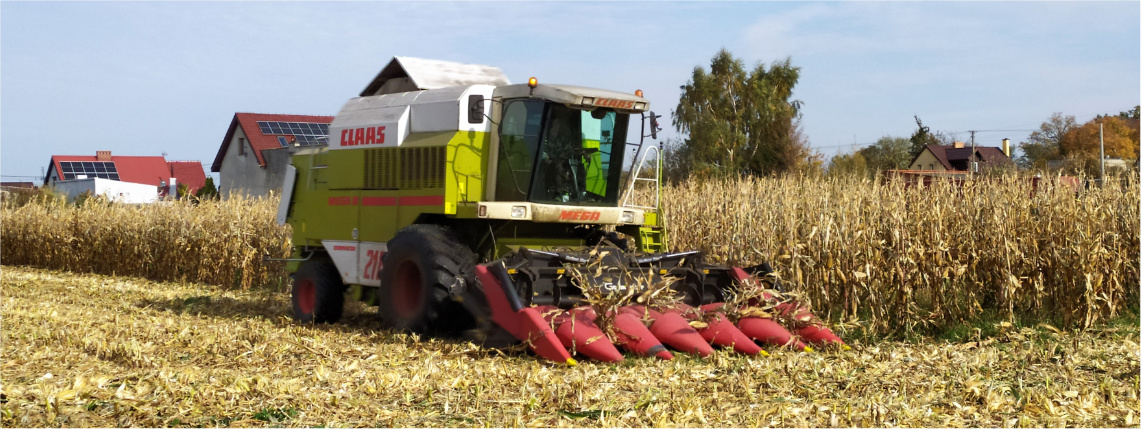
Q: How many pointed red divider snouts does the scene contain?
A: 7